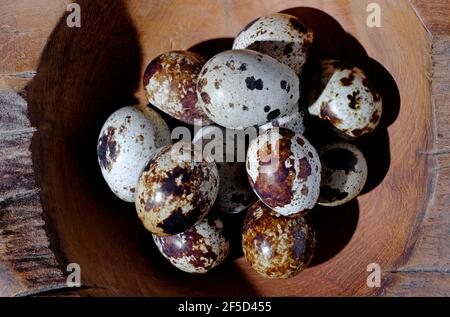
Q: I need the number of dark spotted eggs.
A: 12